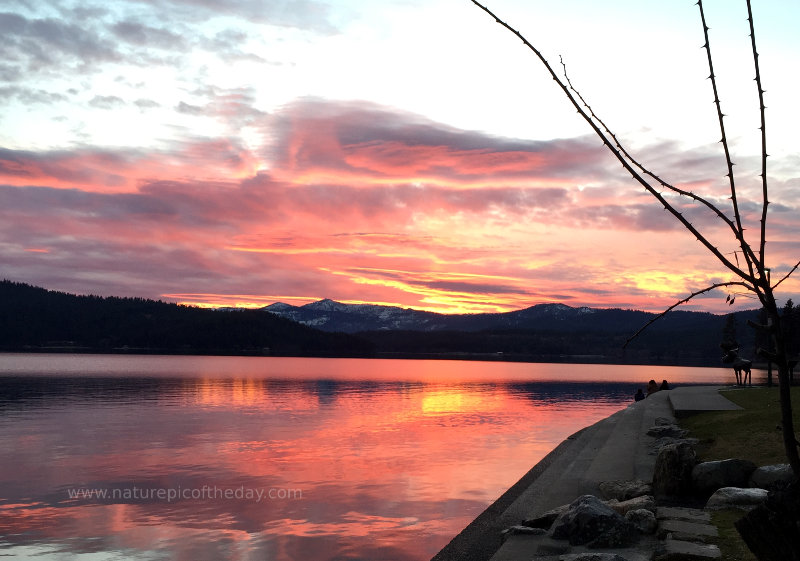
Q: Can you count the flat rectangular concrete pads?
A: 3